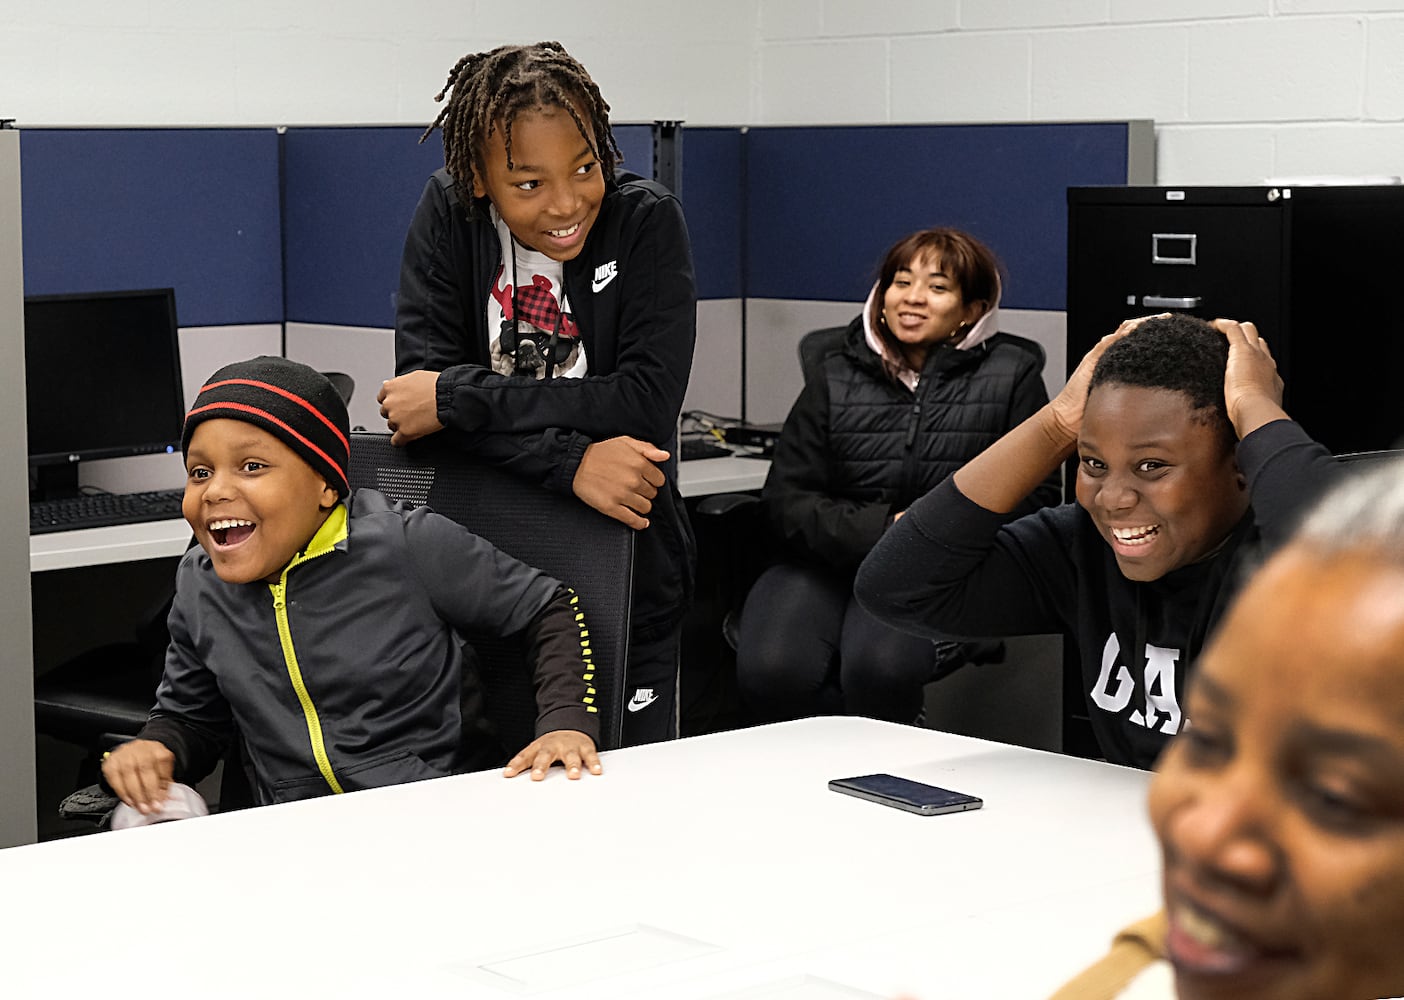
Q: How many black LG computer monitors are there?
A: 1